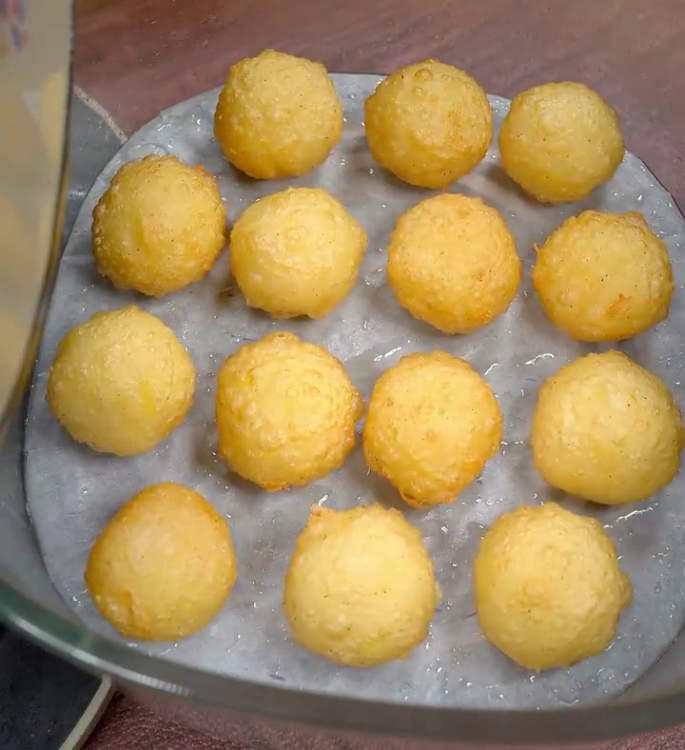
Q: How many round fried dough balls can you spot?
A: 14